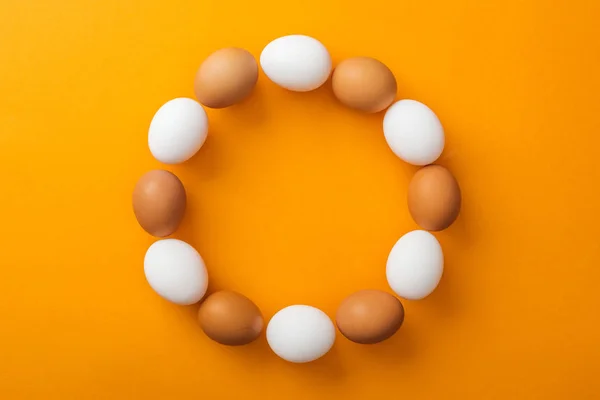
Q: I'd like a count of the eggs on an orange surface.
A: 12